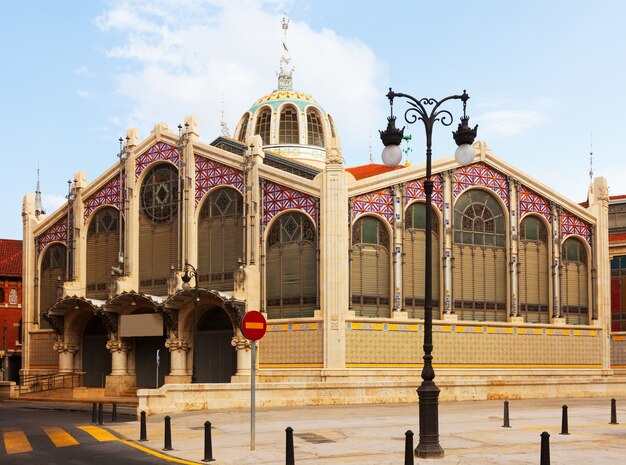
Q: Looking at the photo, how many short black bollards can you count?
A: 12